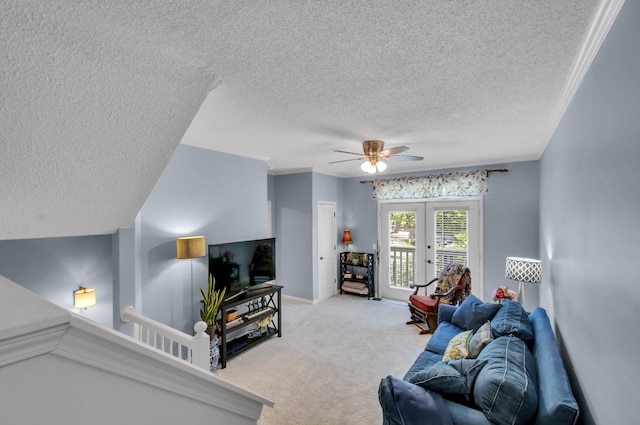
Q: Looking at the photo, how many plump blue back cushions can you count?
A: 2